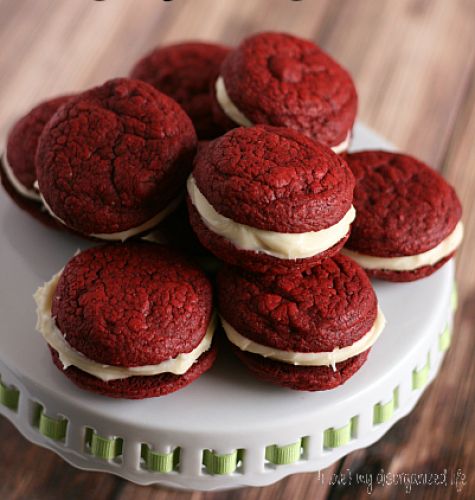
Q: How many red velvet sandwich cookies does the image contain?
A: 8